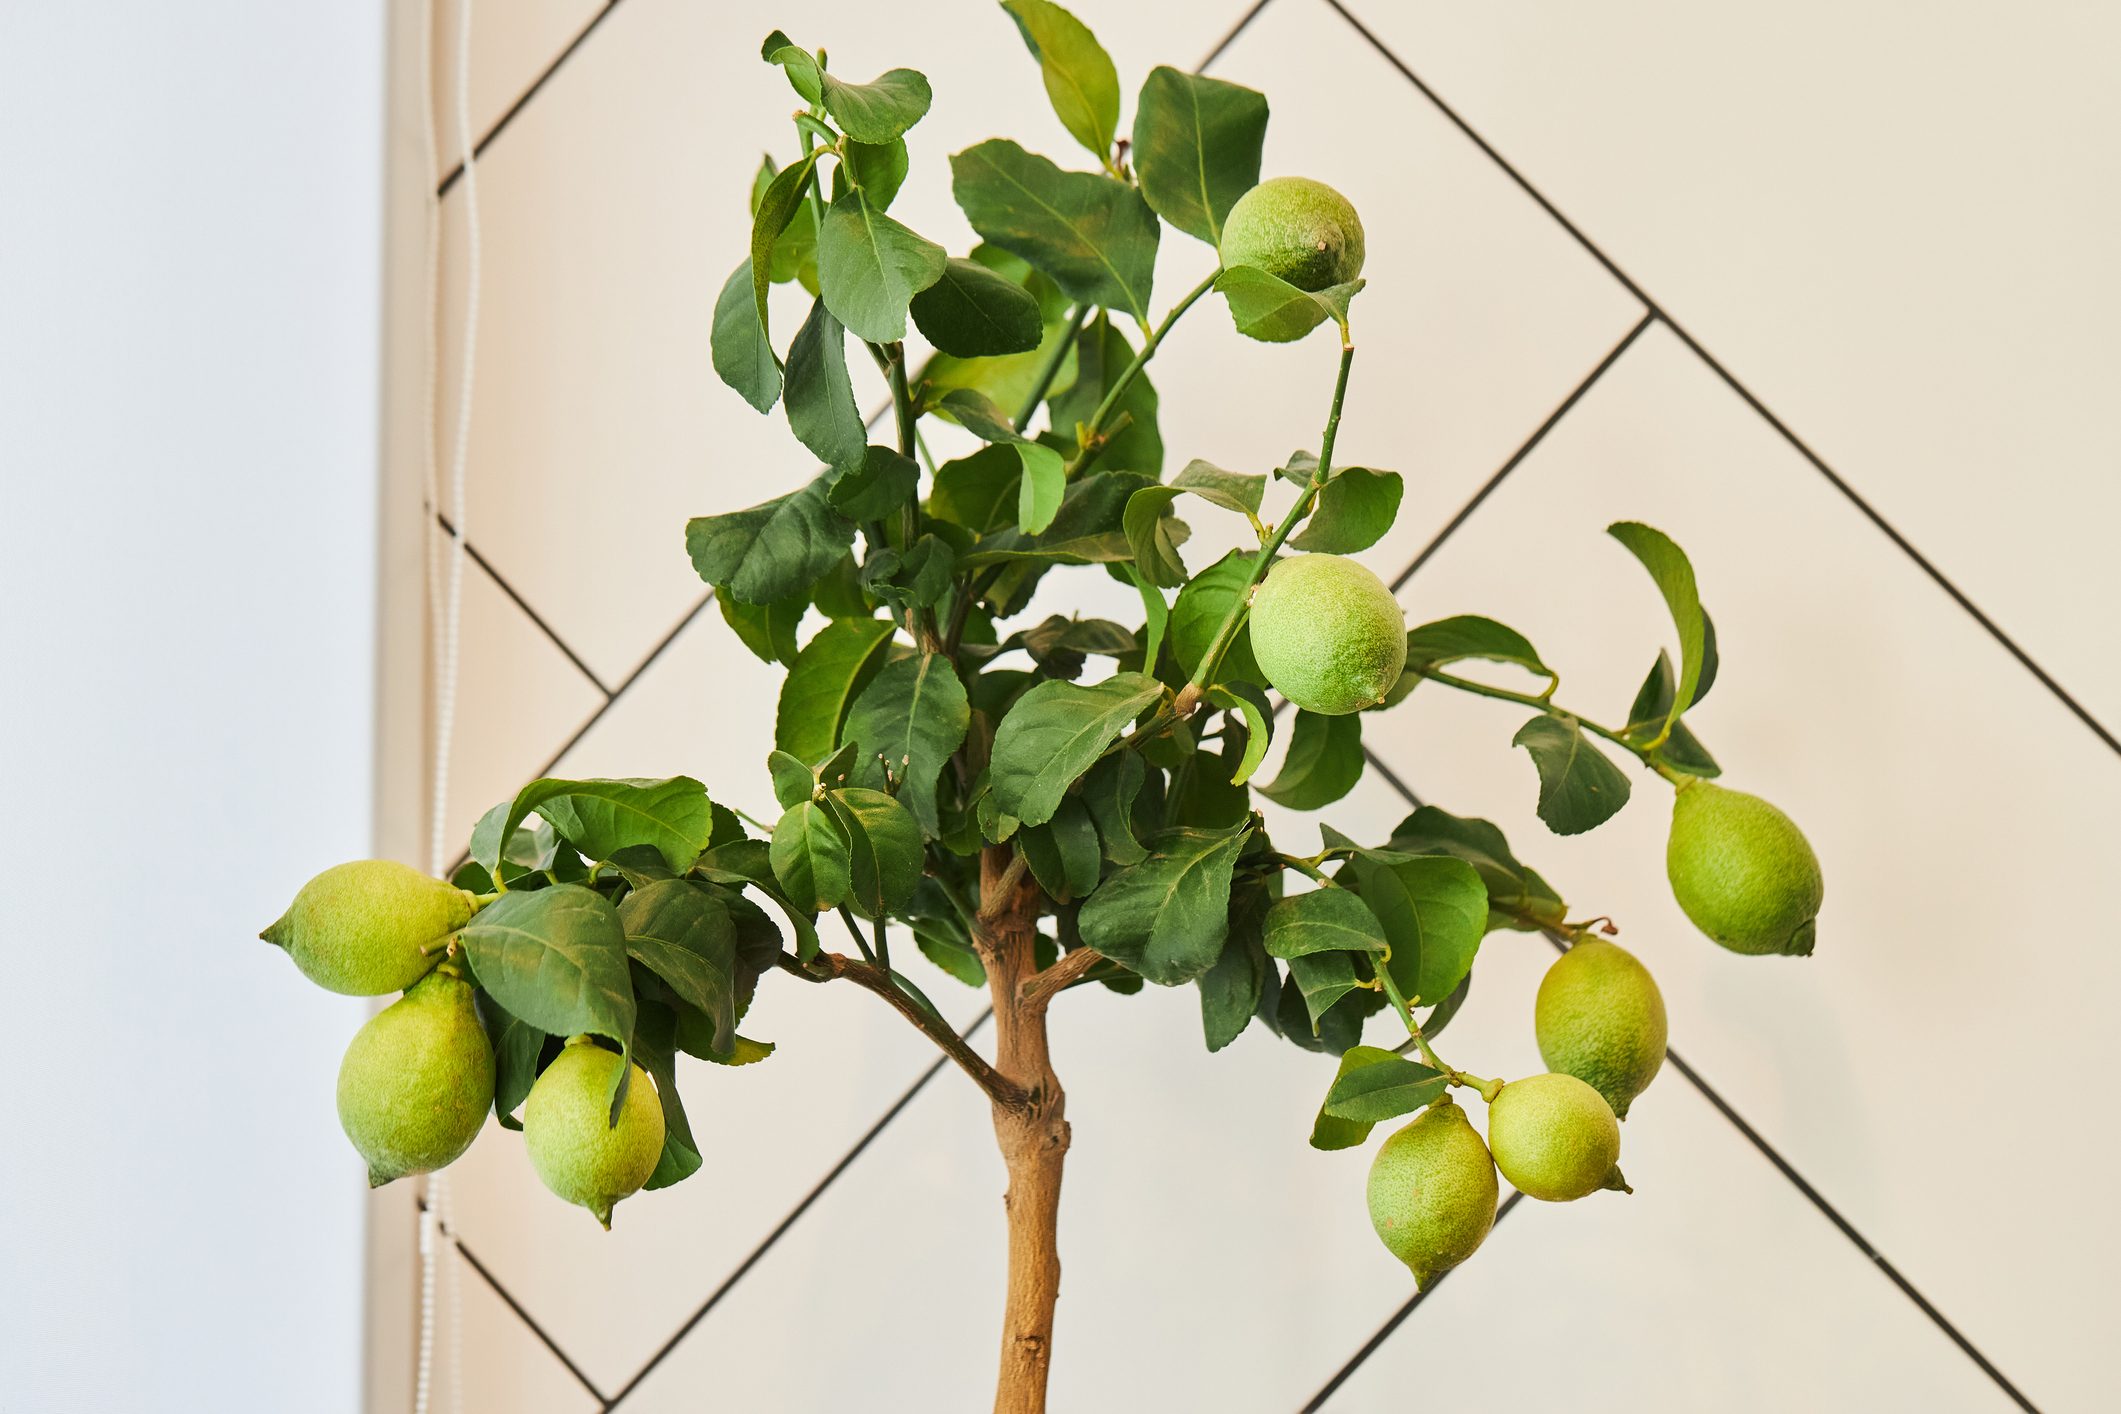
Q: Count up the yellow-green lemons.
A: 9